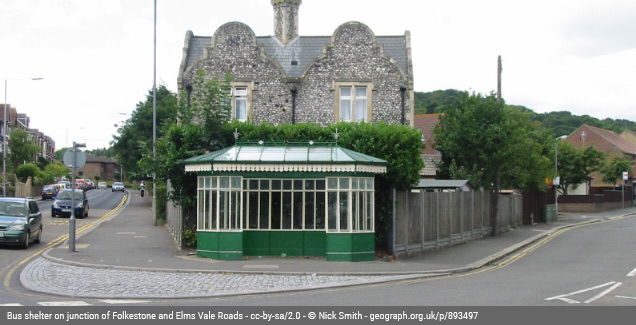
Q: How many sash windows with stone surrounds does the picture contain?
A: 2